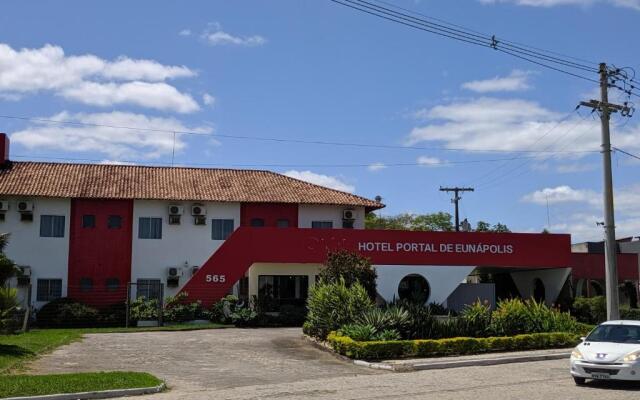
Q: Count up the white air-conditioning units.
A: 8